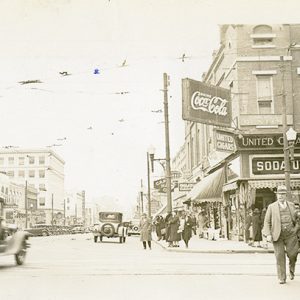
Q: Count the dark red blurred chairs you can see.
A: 0